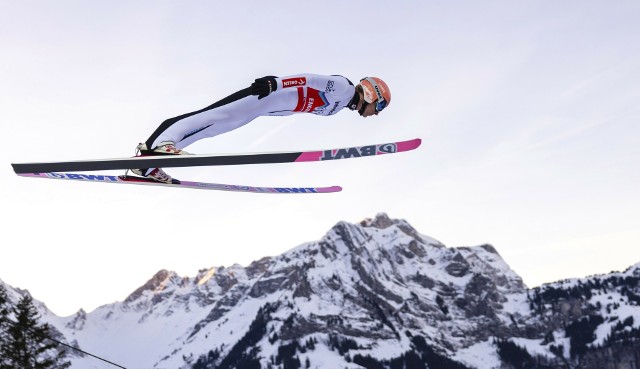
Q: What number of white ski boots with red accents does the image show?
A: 2